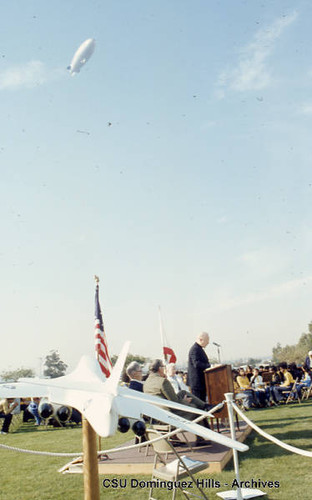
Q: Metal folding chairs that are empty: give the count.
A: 1